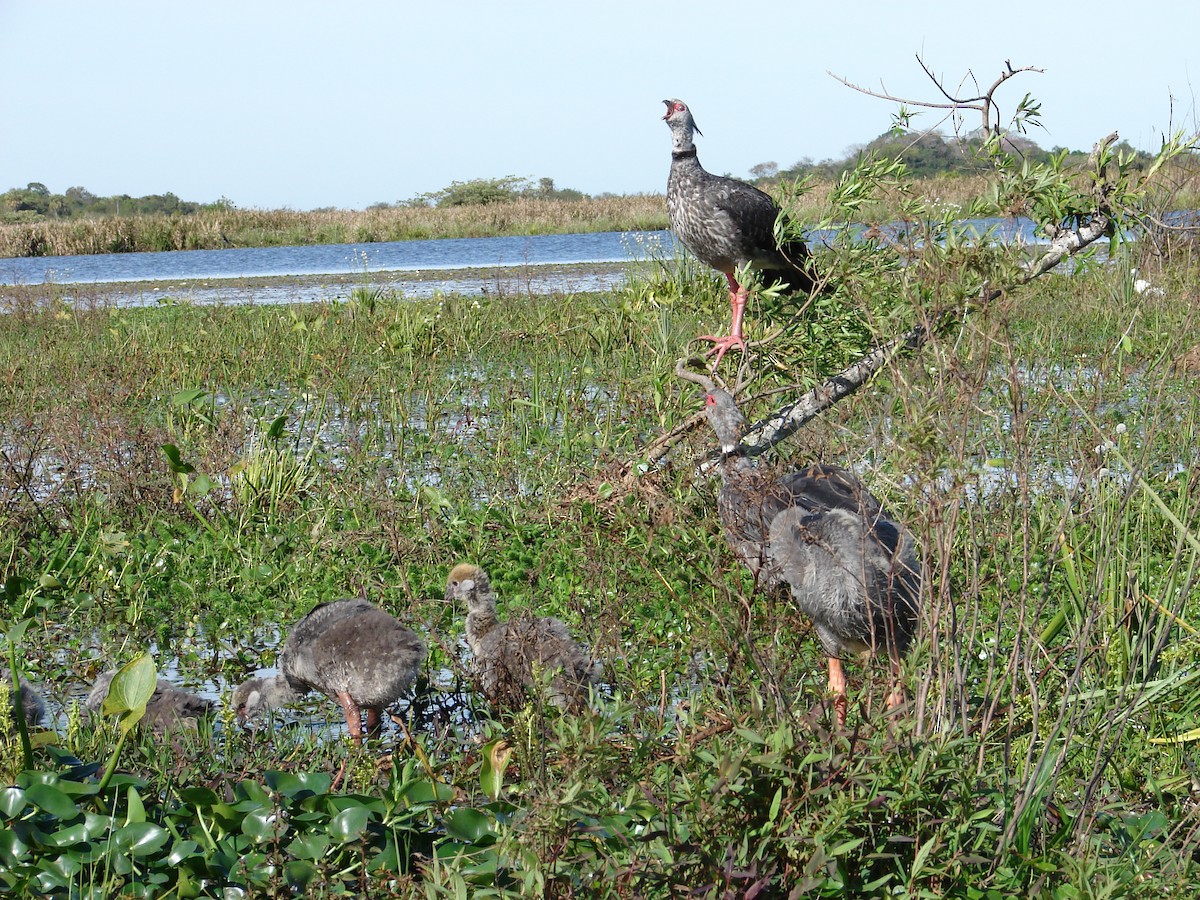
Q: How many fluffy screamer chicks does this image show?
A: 4